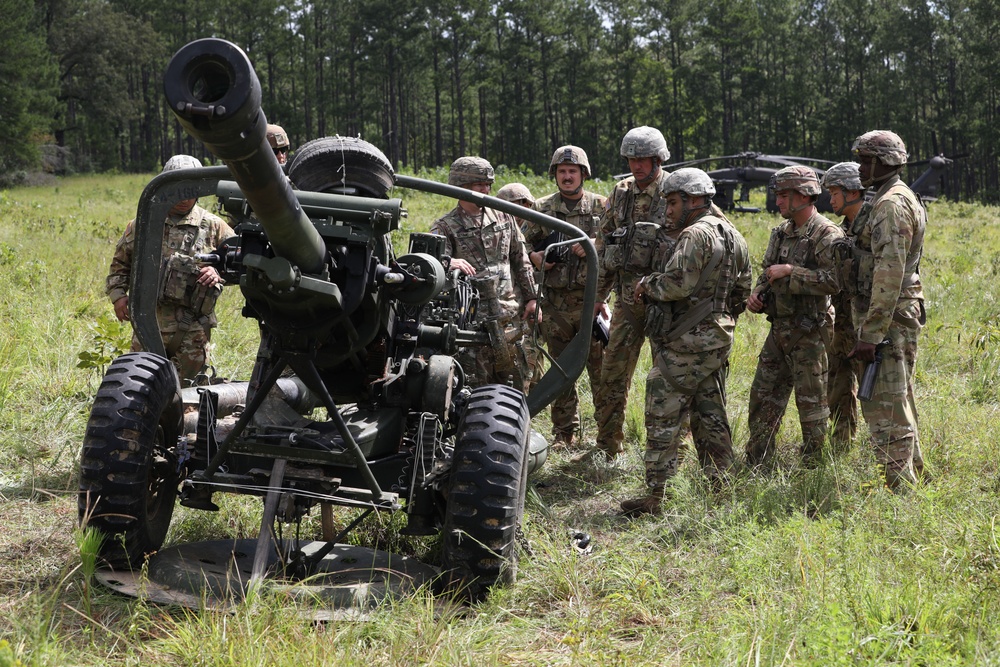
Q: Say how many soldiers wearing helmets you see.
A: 10